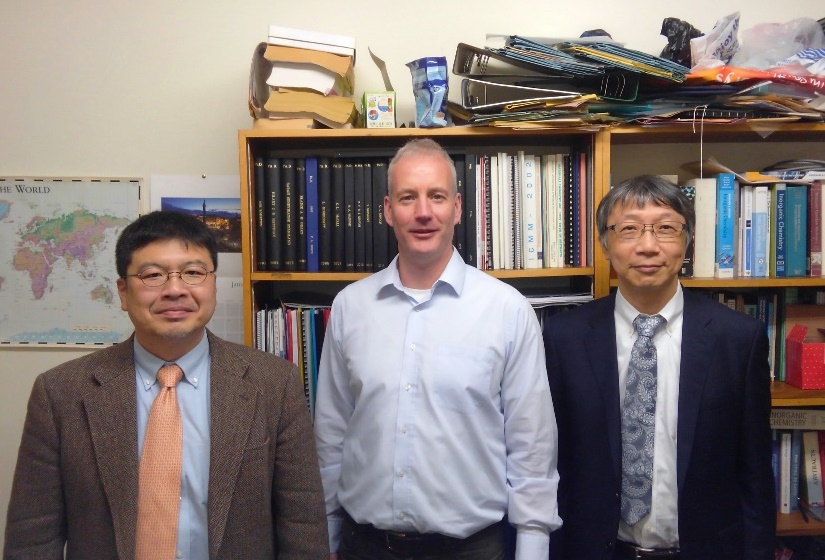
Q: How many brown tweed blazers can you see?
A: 1